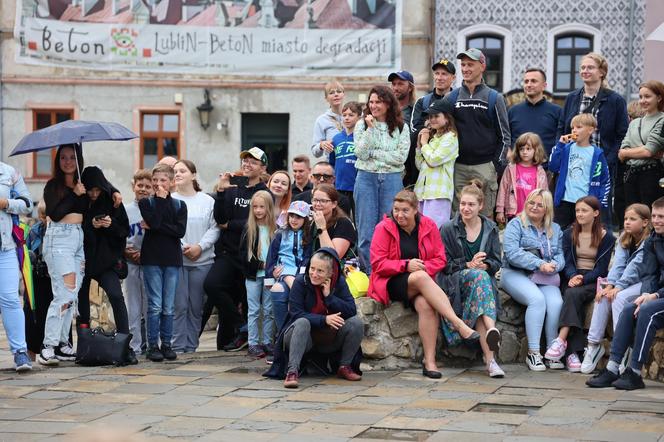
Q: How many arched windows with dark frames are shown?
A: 2